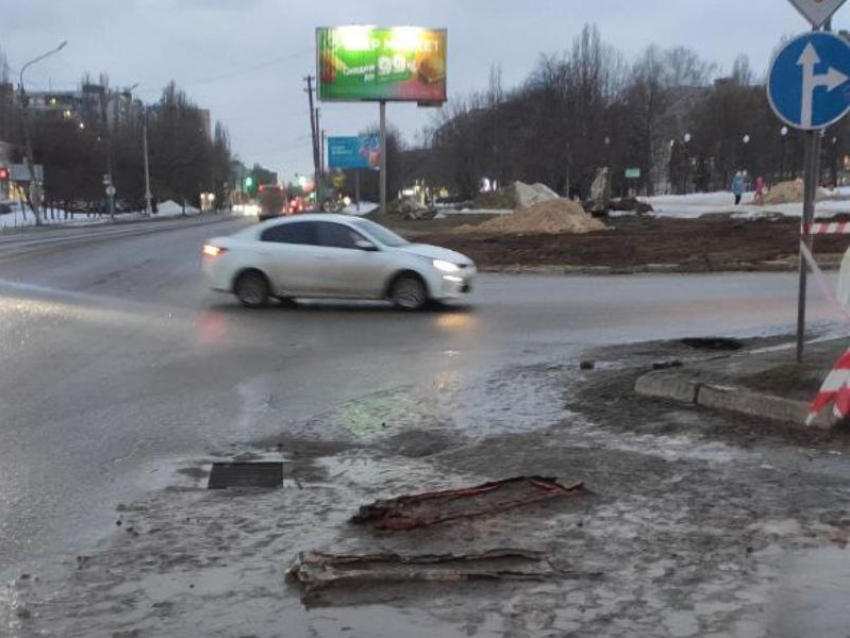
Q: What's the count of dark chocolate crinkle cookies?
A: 0